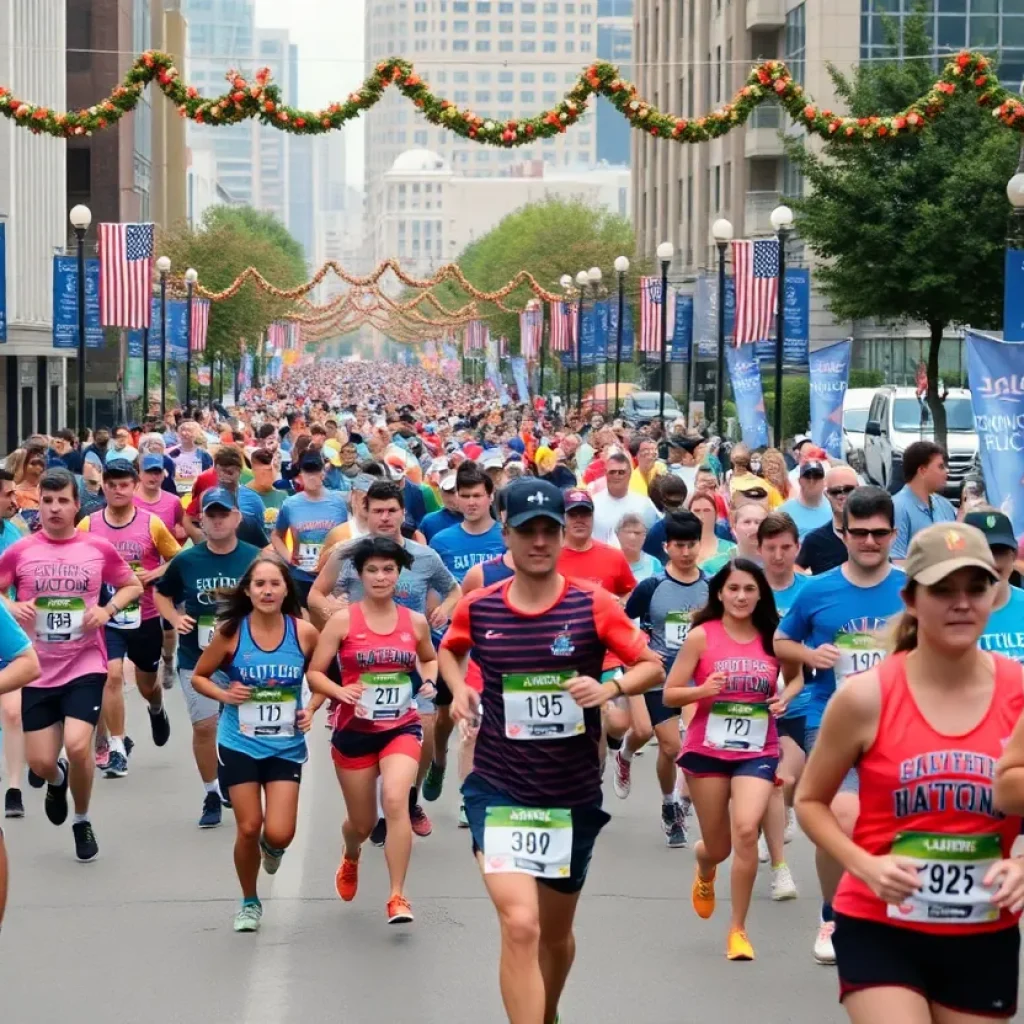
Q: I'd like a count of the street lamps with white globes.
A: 11